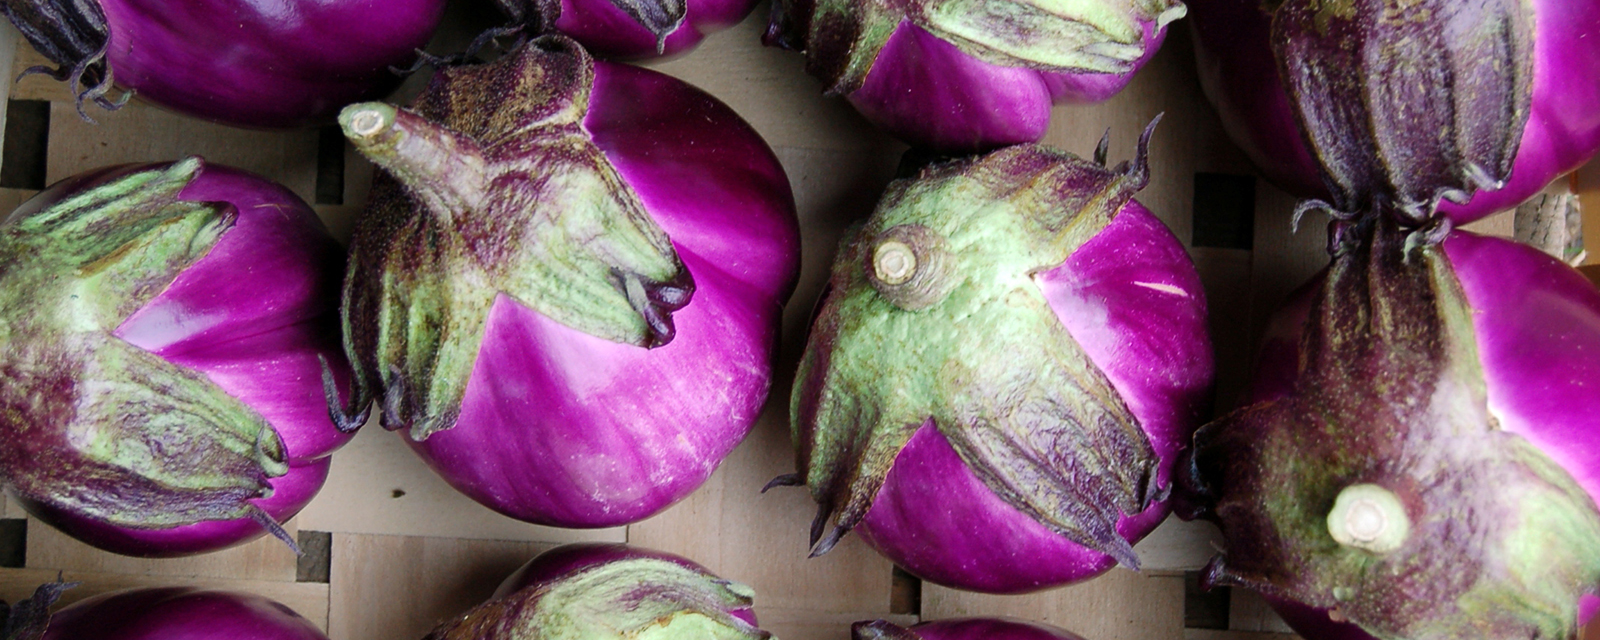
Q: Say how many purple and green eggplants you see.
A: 11